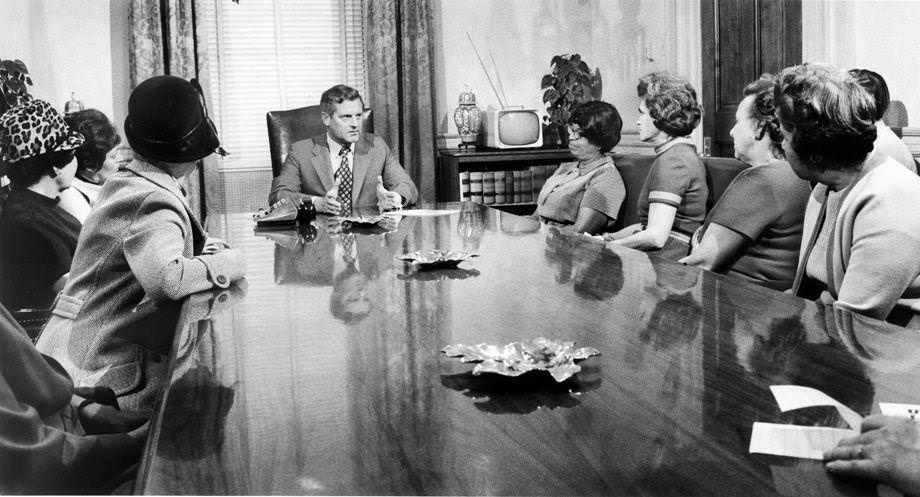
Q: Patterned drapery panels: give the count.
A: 2